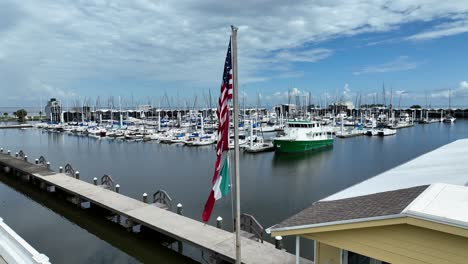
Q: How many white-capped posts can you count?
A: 14